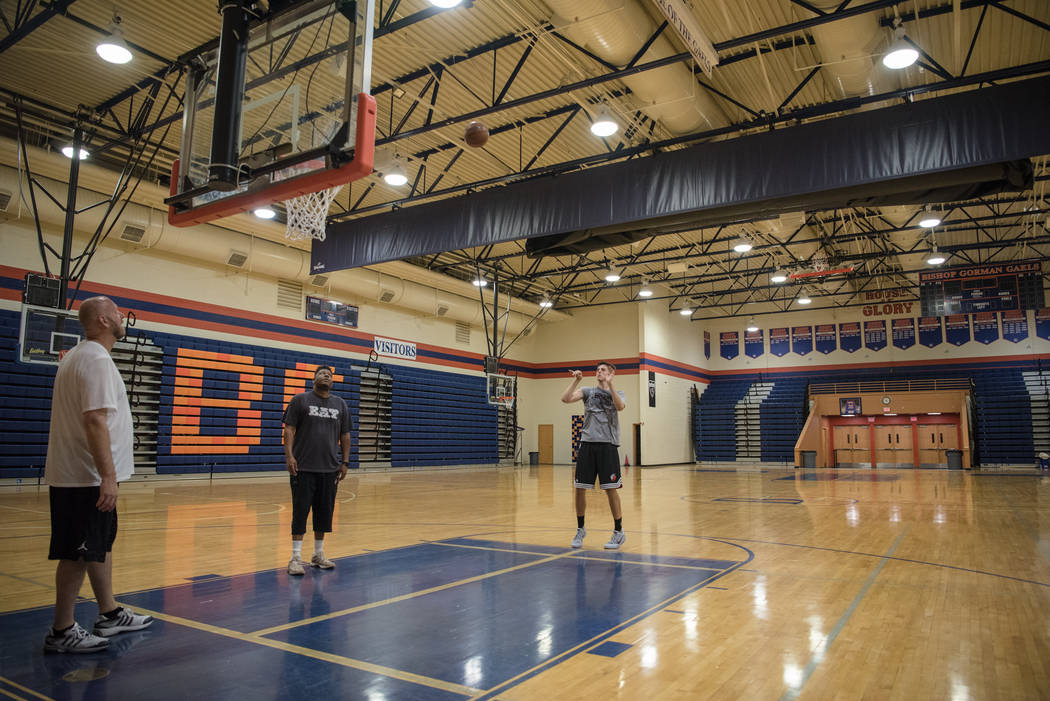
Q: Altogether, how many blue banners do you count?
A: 14